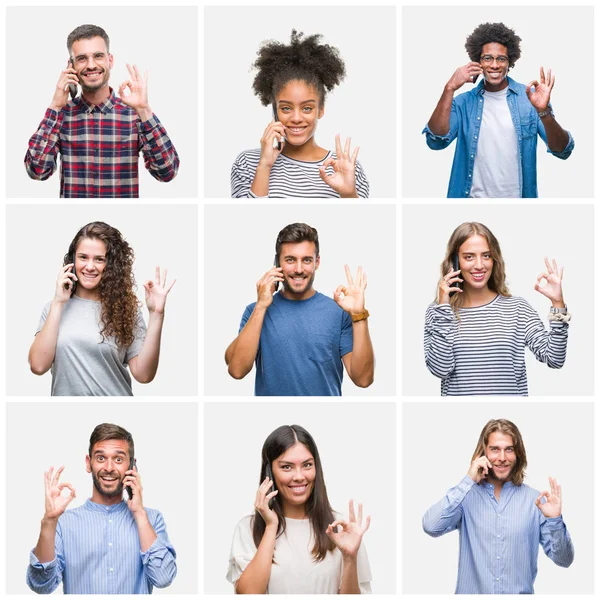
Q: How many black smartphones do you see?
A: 9